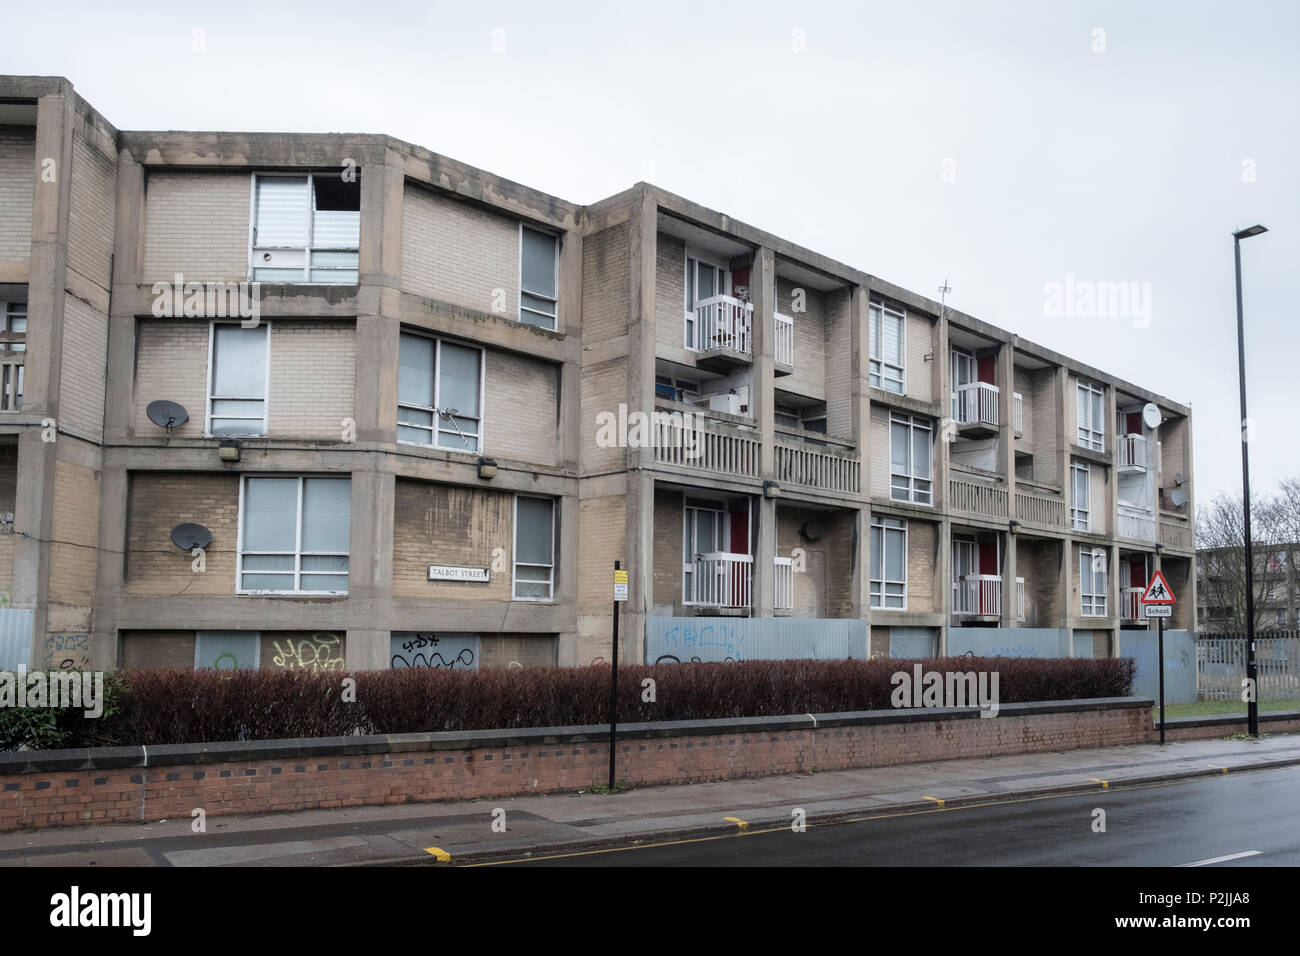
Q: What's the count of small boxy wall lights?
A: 5